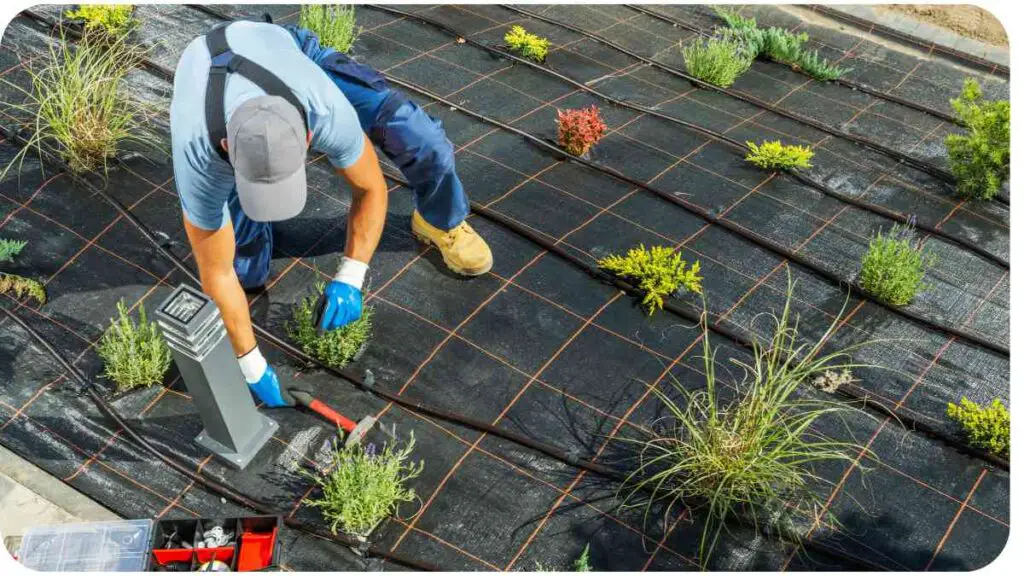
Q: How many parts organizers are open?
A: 1